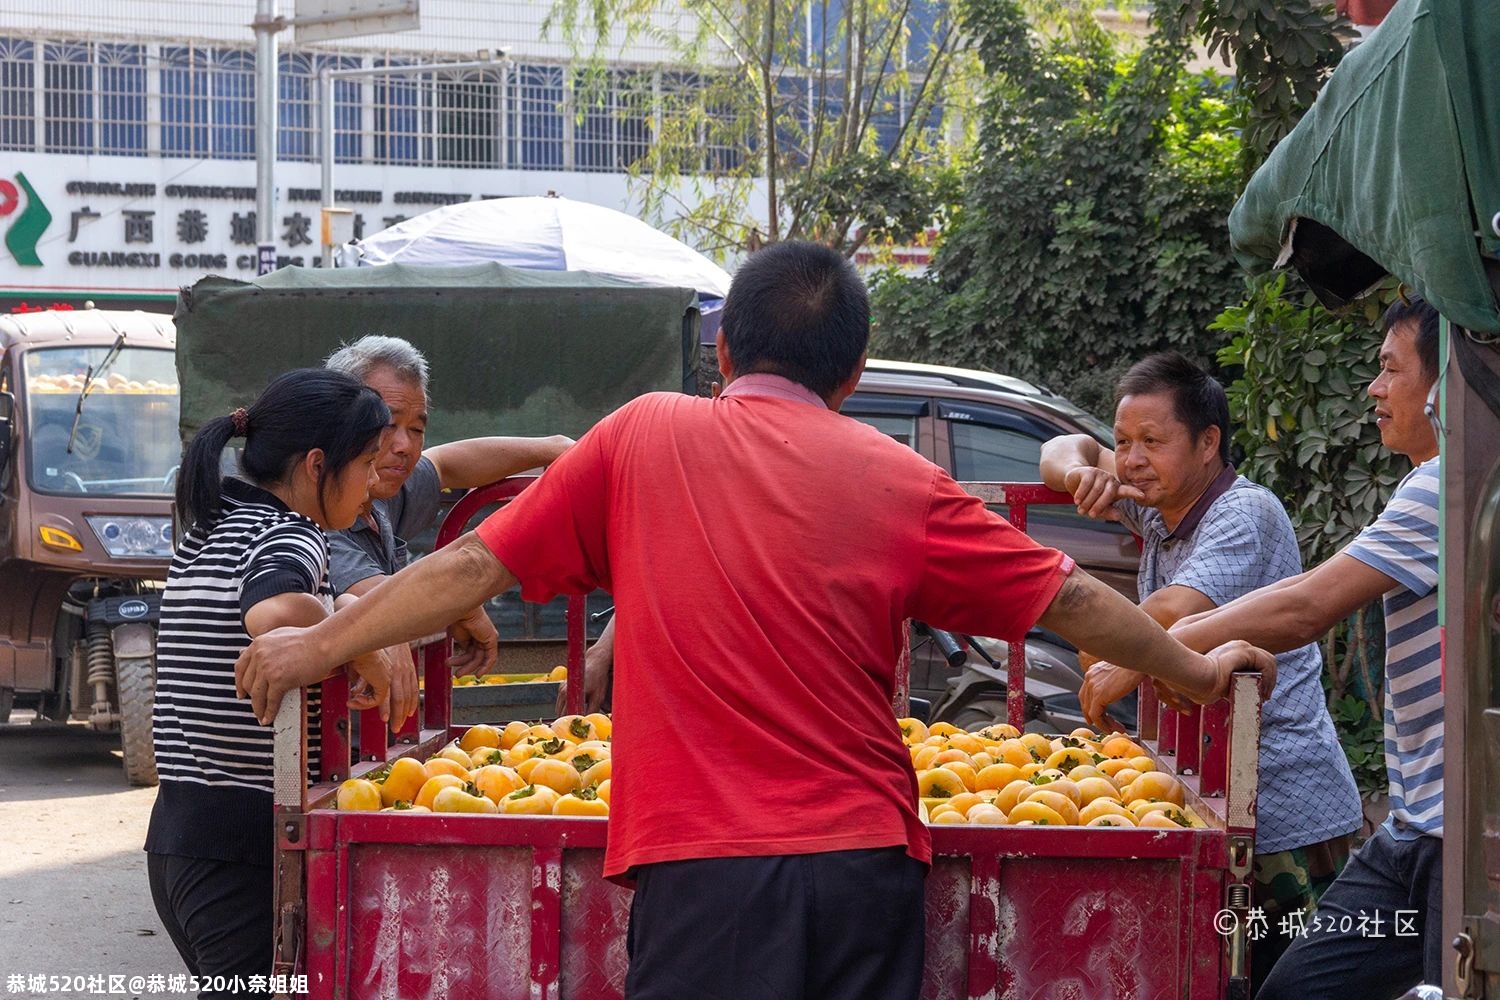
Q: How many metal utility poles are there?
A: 2